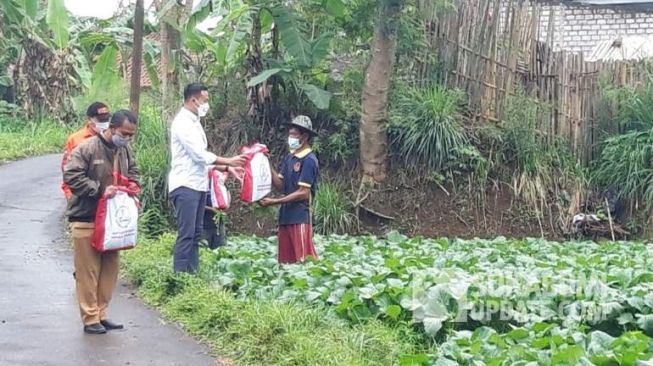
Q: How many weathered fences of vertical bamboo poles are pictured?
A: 1